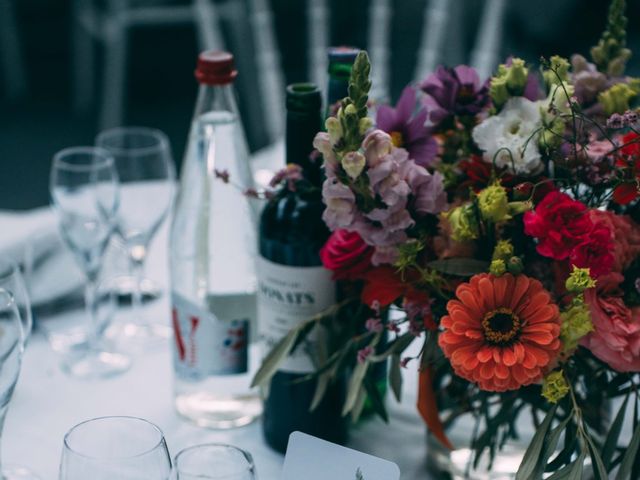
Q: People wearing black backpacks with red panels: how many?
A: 0